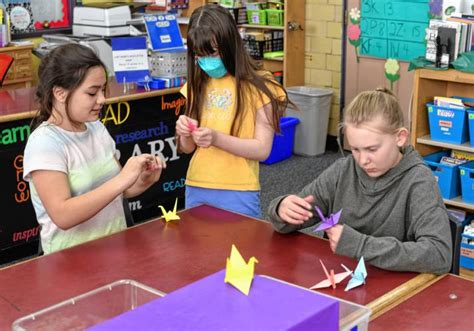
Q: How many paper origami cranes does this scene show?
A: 5